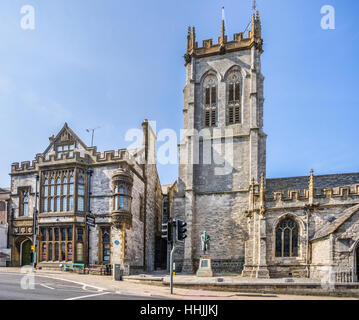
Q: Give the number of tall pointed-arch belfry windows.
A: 2